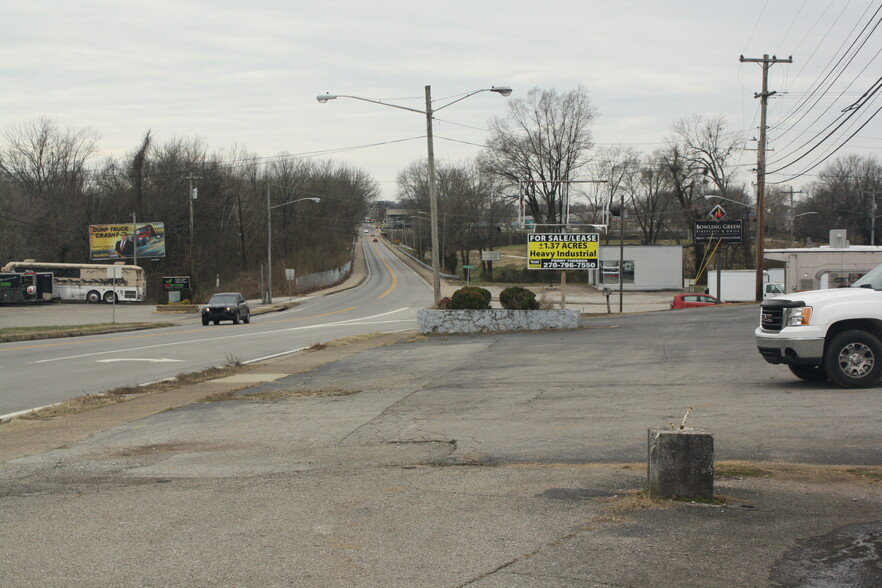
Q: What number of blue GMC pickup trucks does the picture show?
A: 0